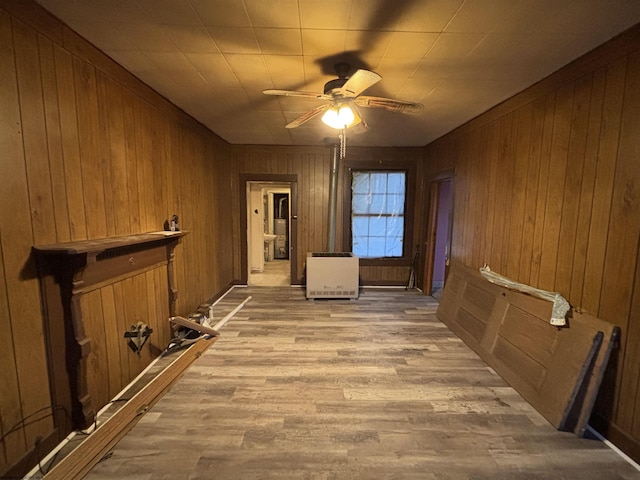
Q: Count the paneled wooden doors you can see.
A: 2